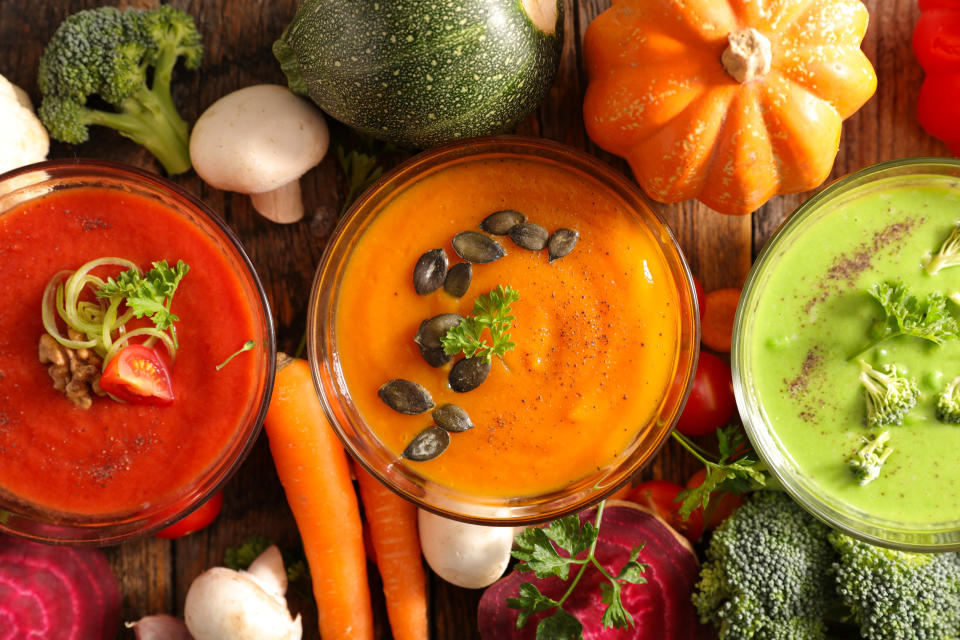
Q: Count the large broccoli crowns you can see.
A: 3